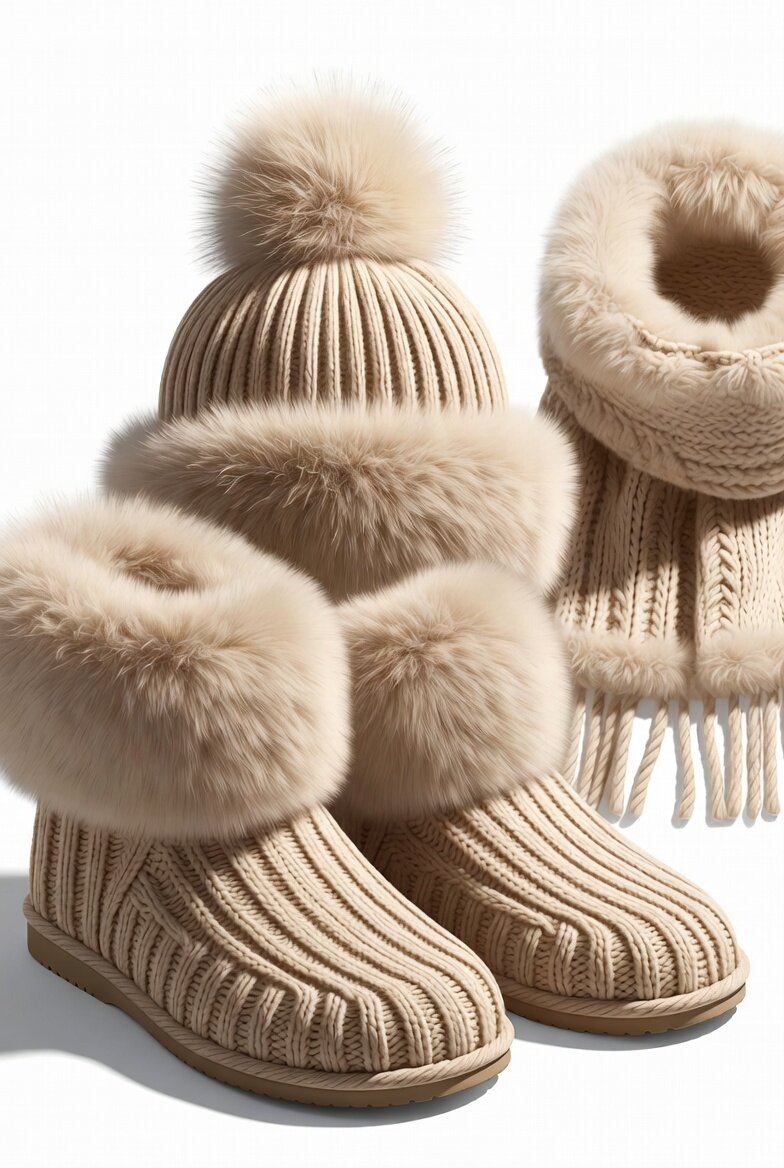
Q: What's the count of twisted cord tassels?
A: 10